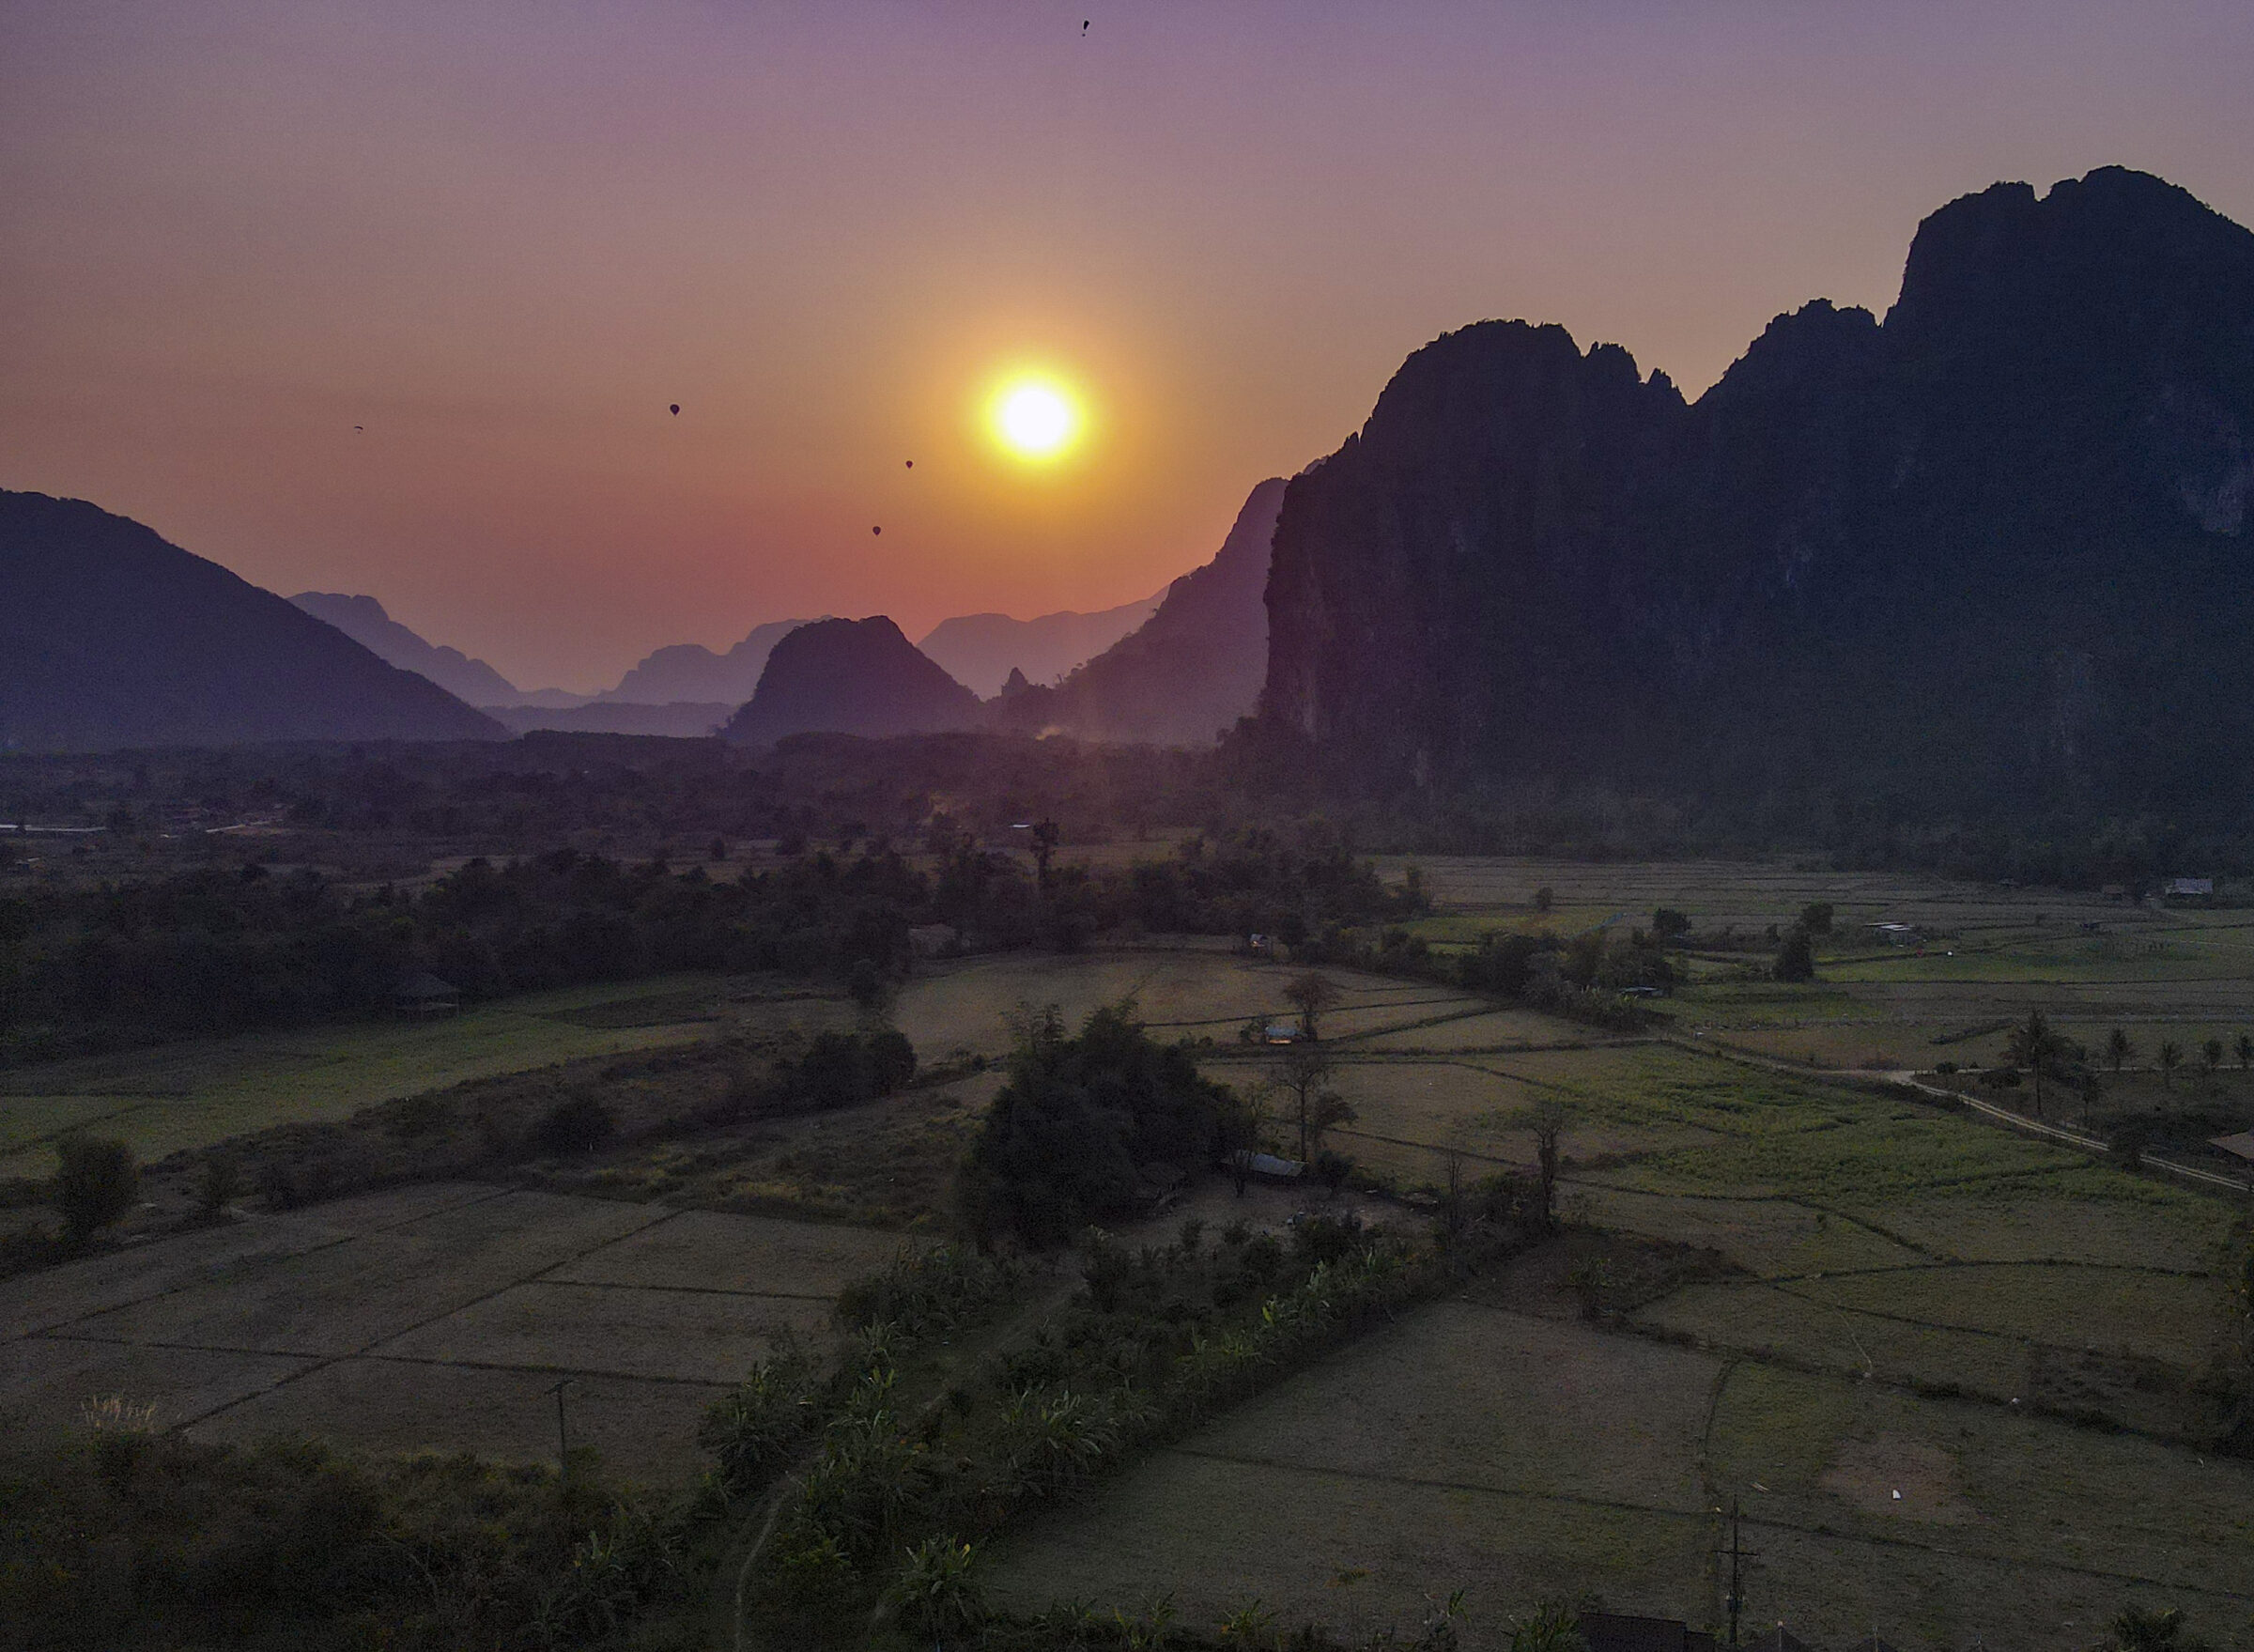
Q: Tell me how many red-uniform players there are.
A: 0